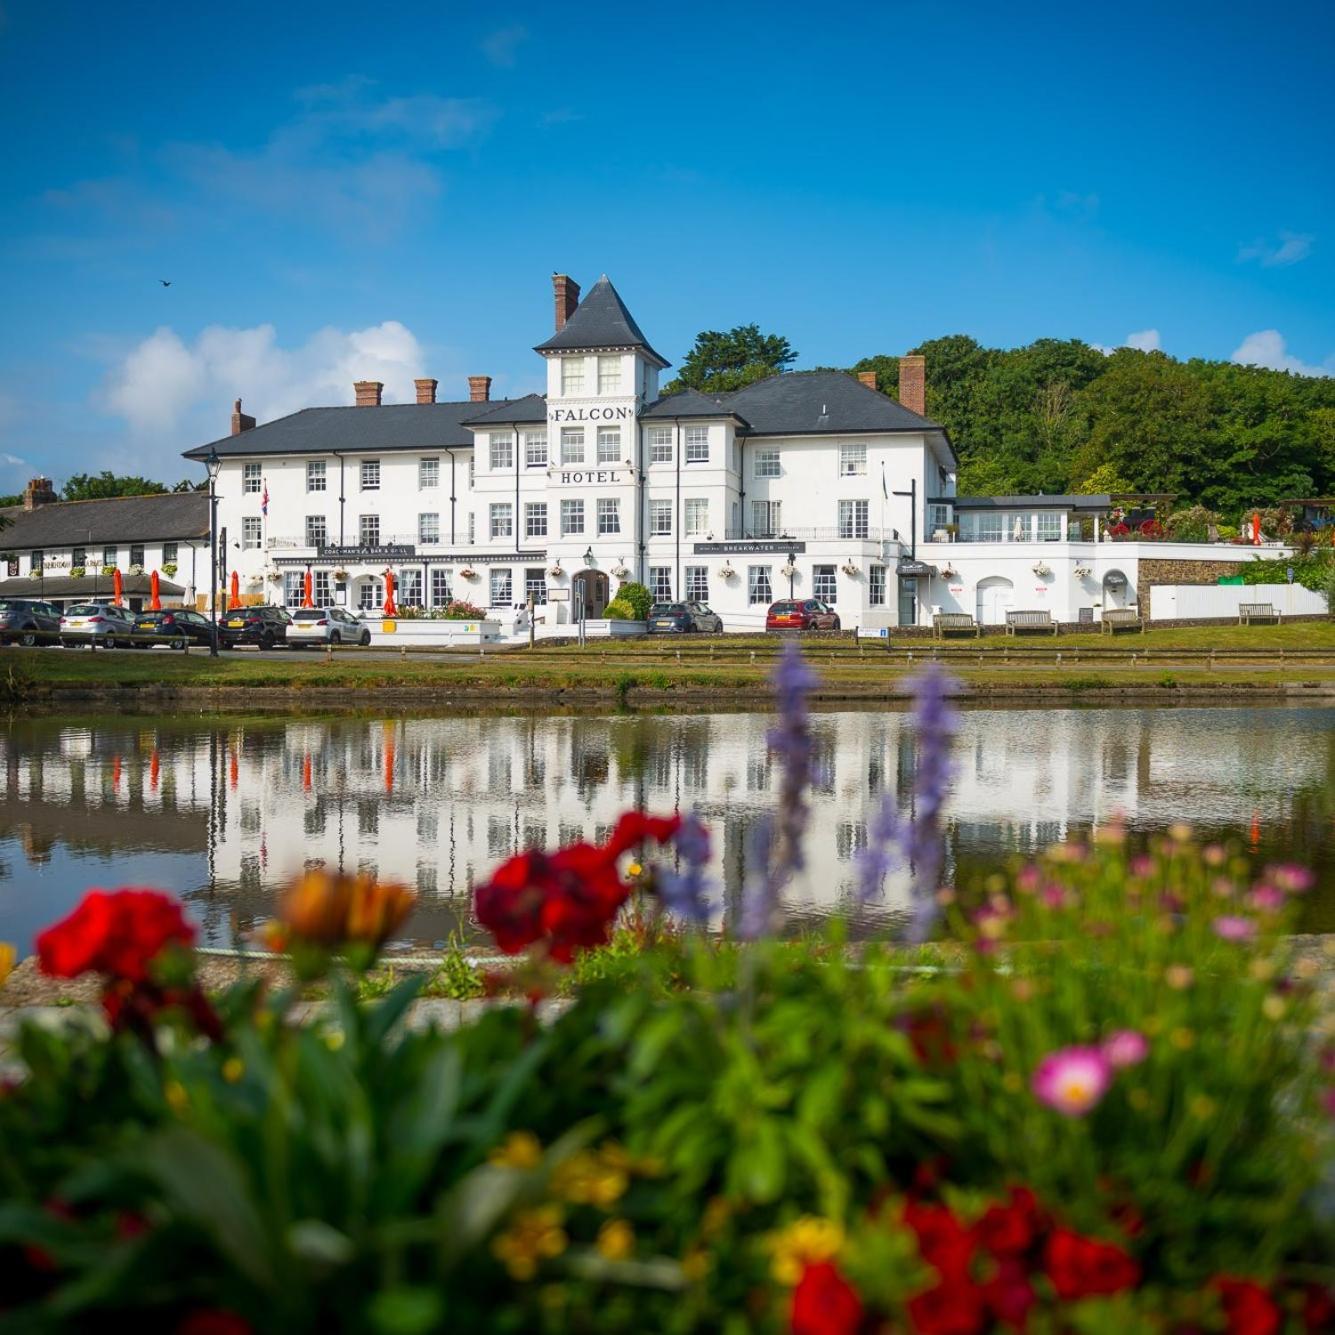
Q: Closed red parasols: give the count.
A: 6